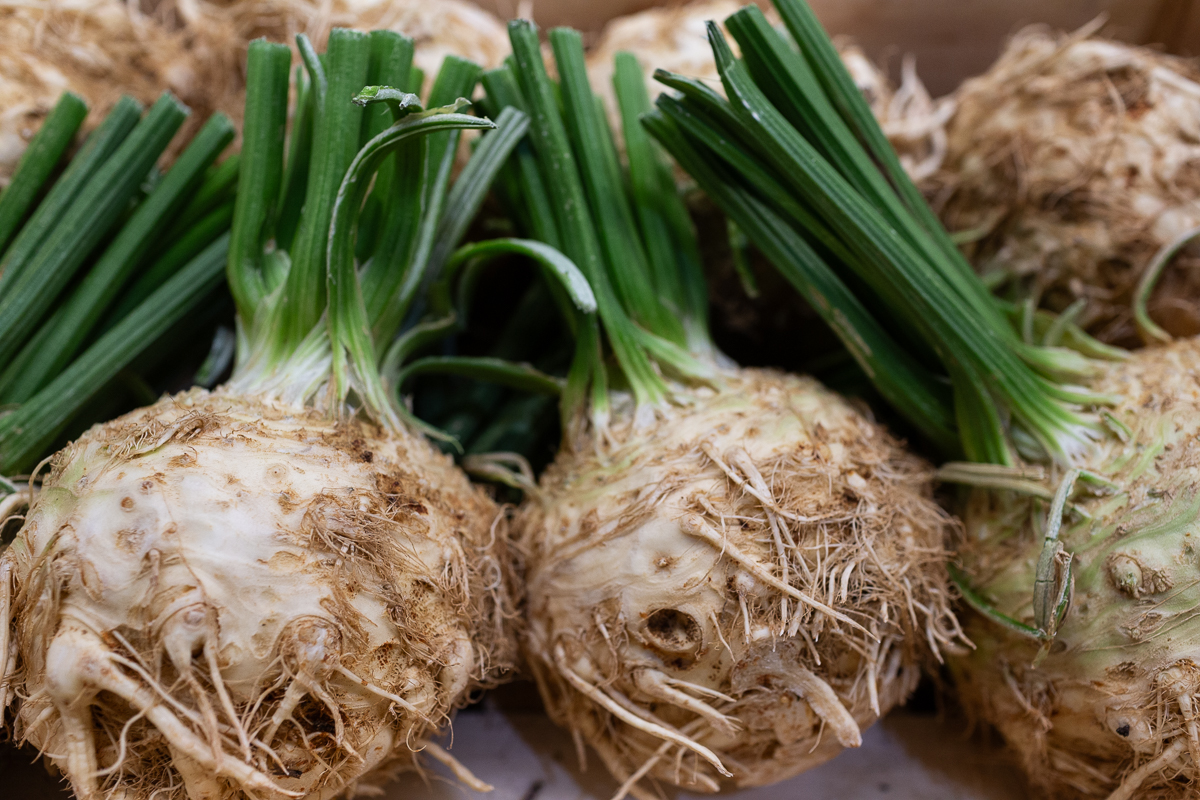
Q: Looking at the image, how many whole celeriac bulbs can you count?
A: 2